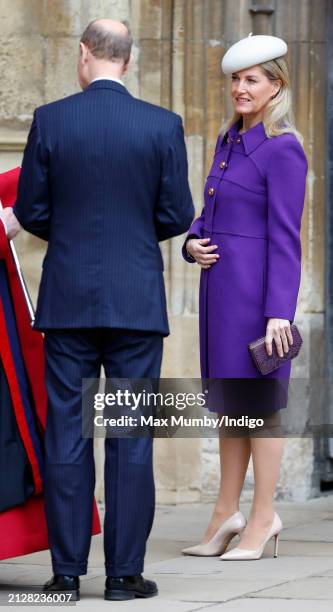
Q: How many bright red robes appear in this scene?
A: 1